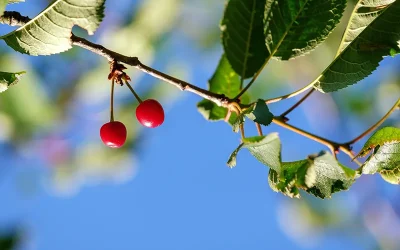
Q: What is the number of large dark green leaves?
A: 3